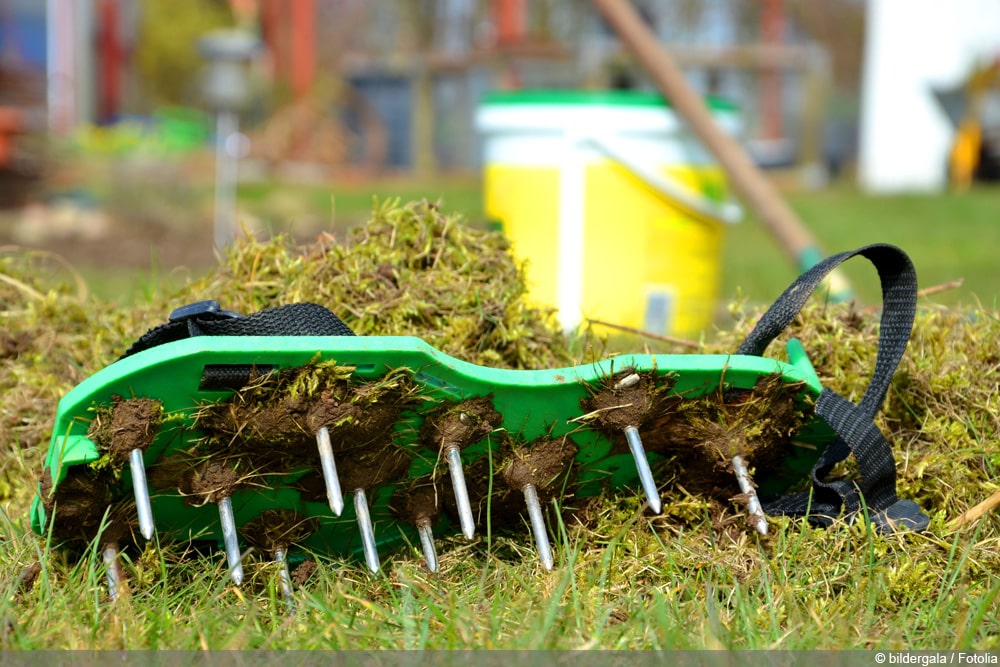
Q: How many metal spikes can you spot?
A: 11